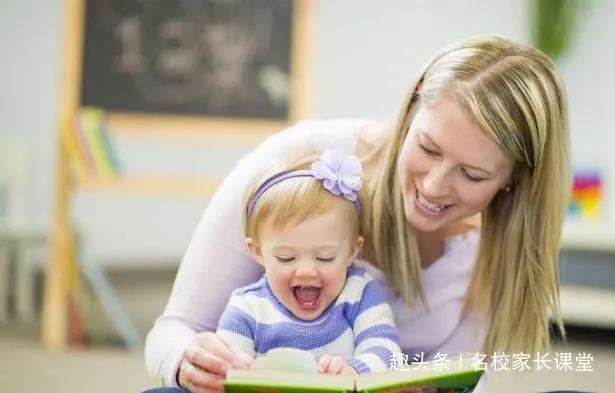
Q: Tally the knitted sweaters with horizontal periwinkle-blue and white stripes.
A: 1